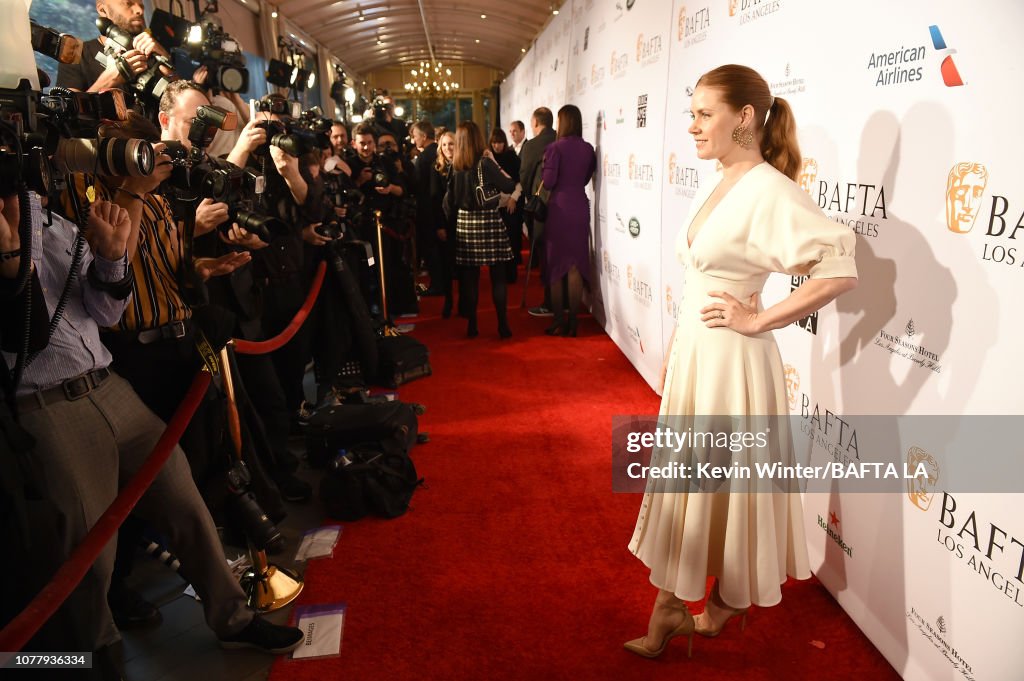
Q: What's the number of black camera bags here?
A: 3